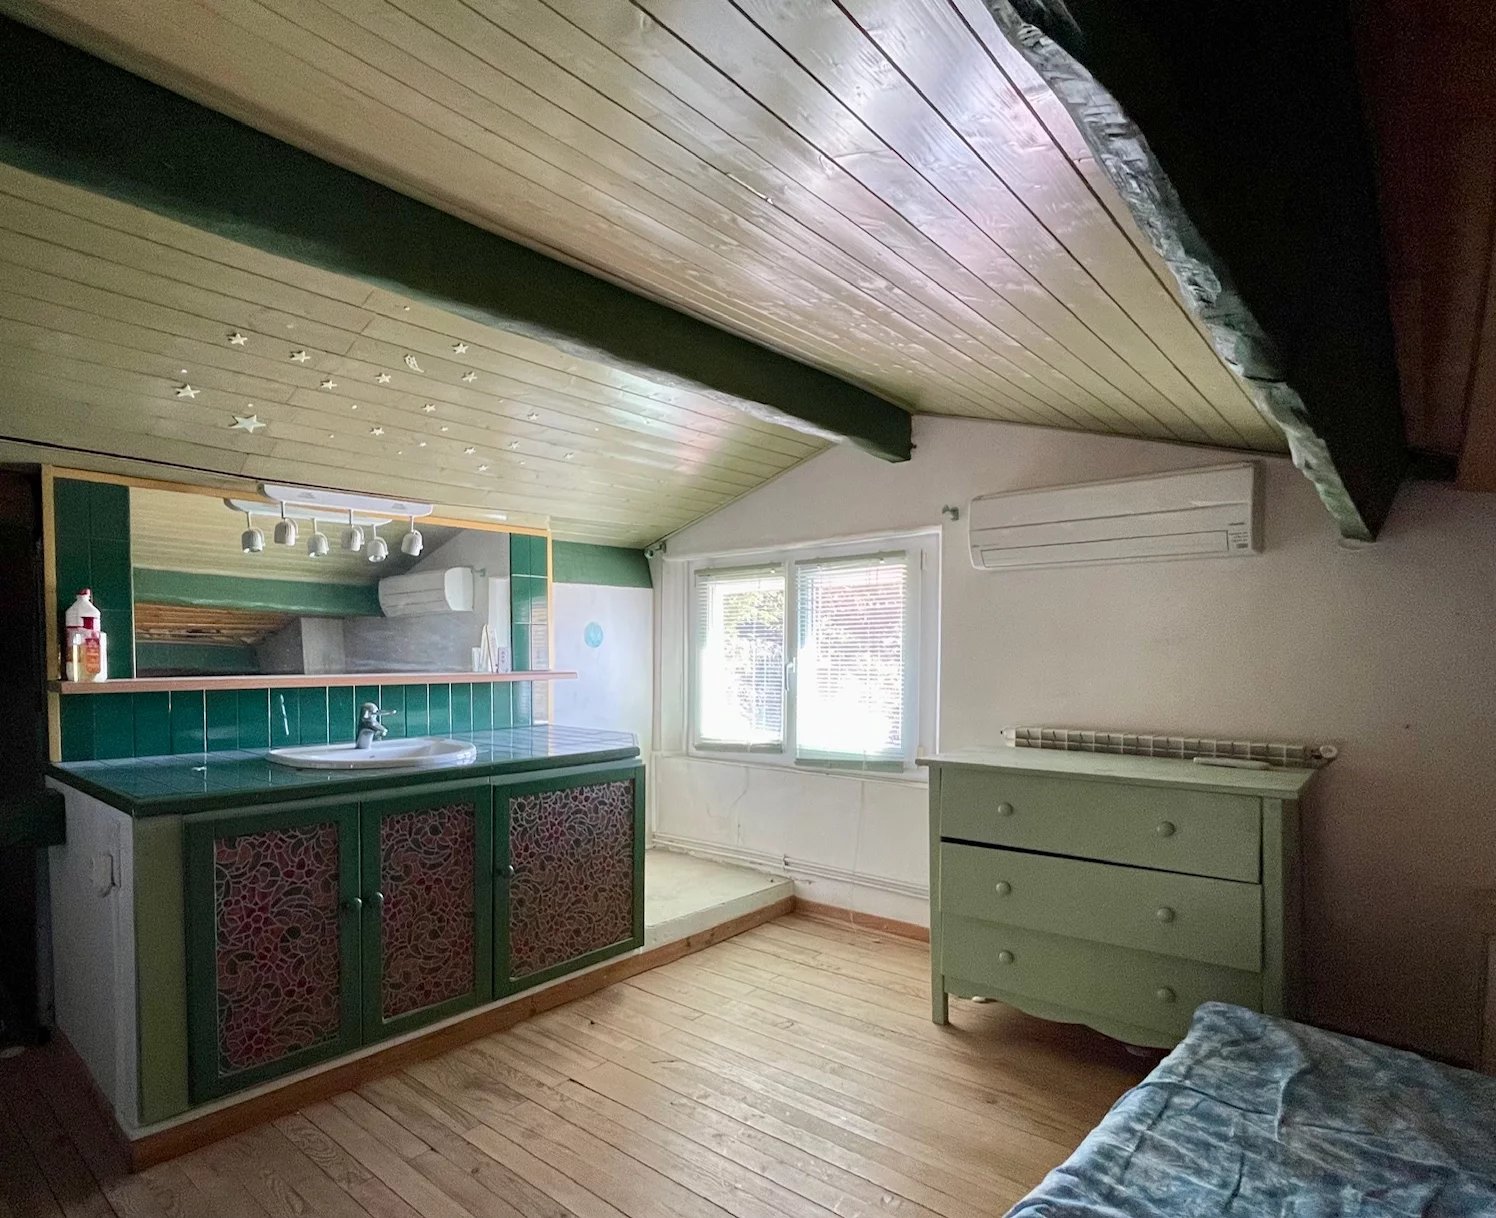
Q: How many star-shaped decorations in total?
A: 15